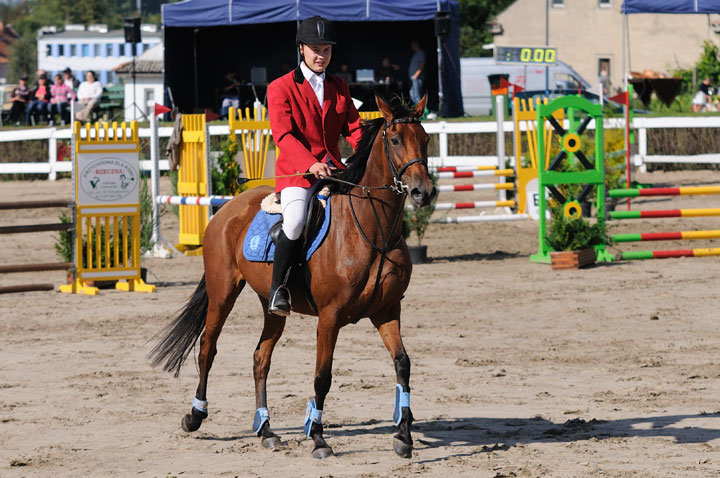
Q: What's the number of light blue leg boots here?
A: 4